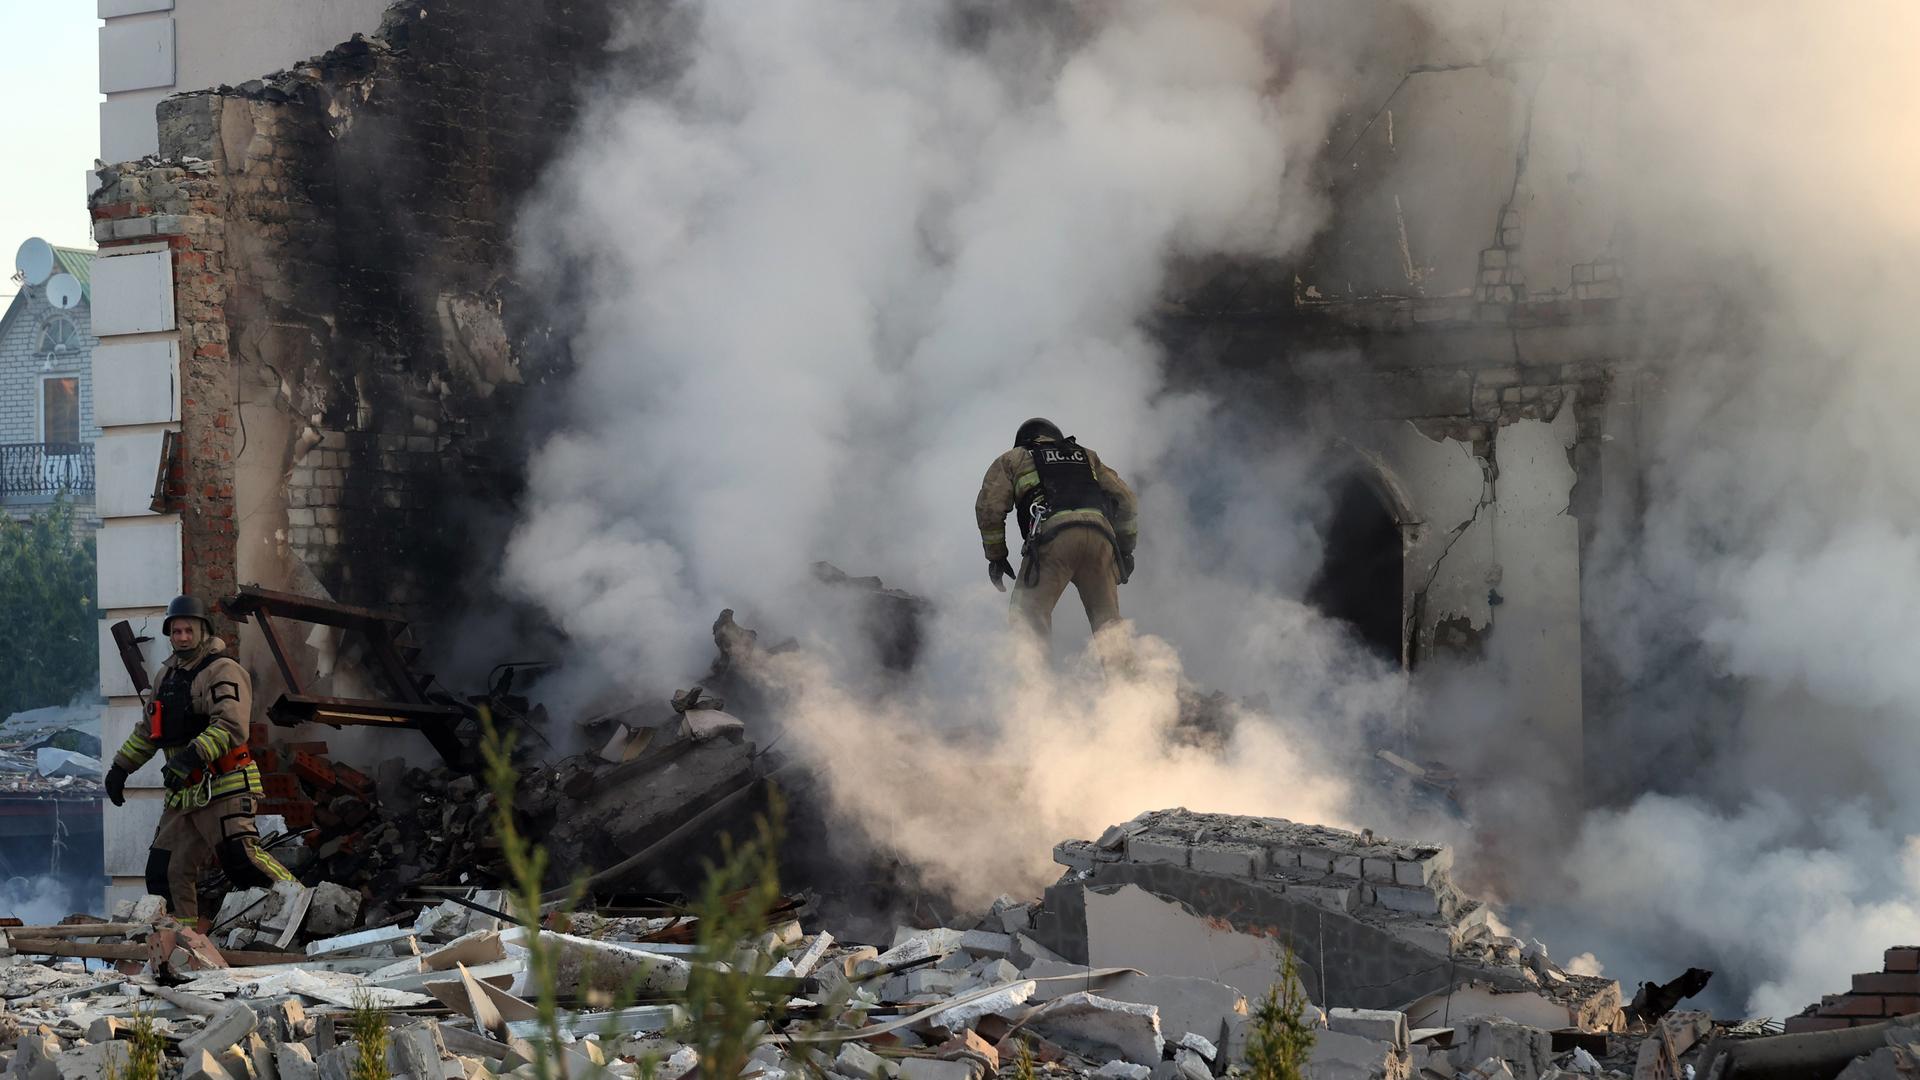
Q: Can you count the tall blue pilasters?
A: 0